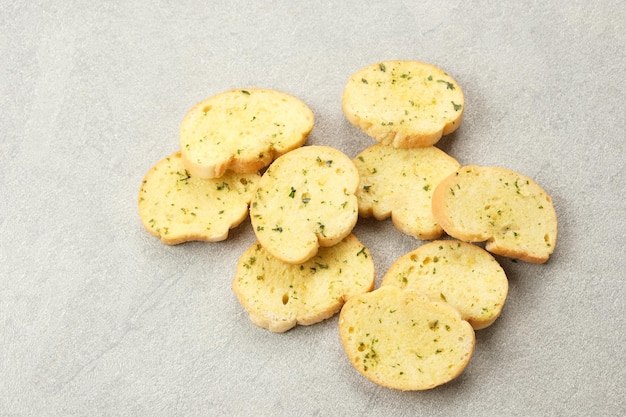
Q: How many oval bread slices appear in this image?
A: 9